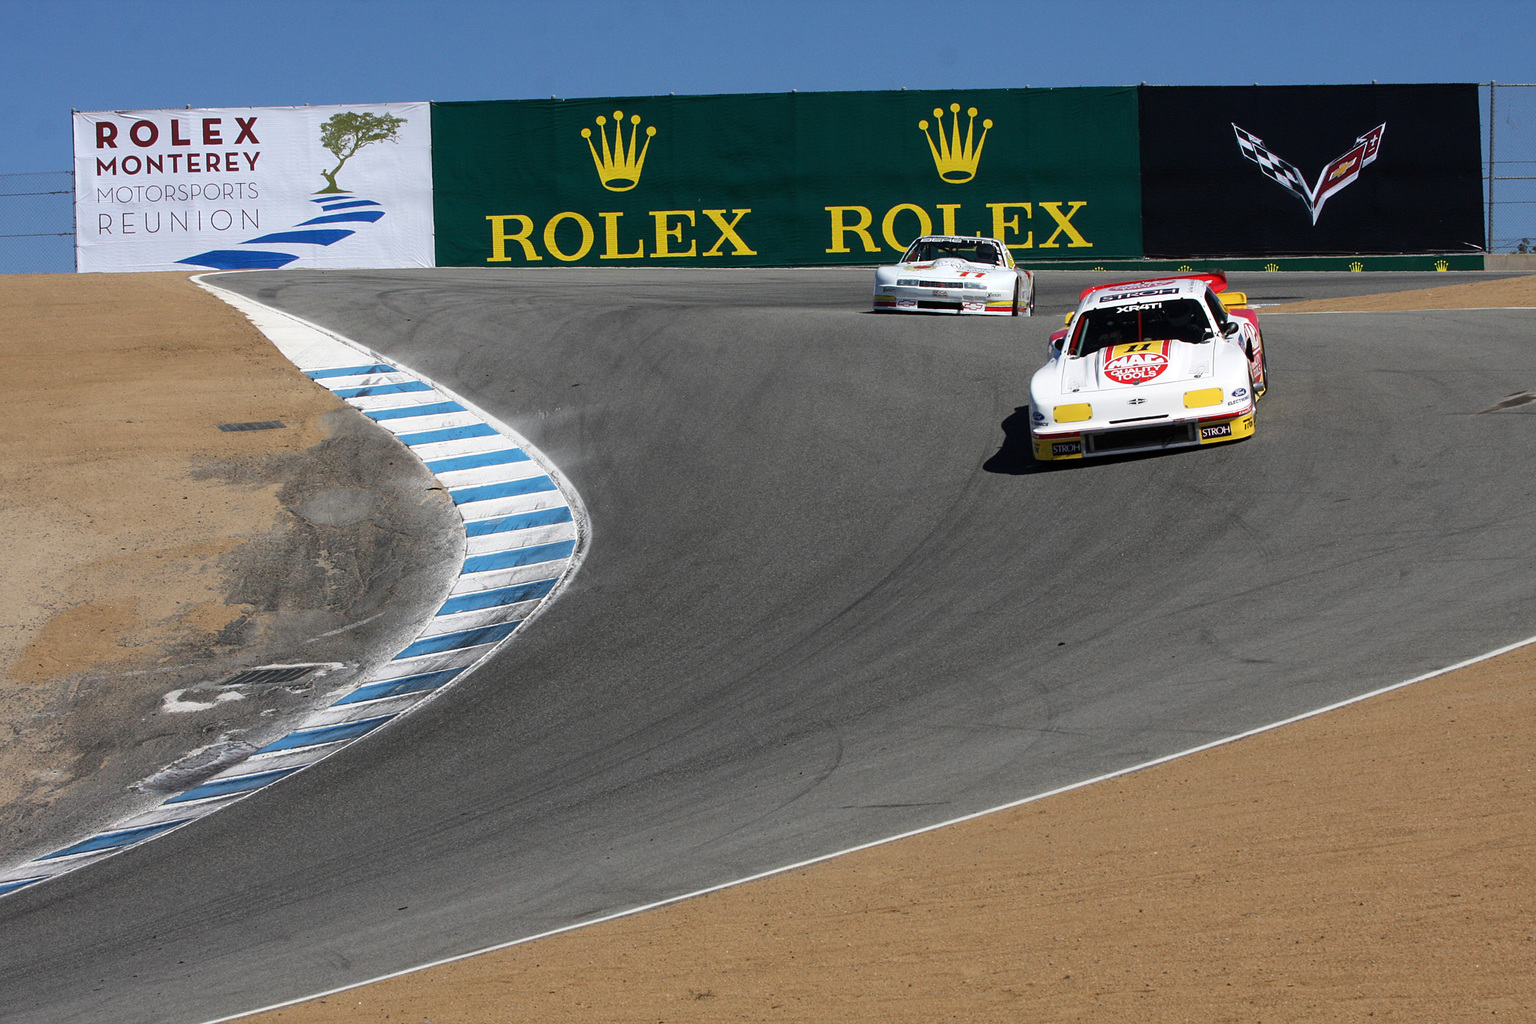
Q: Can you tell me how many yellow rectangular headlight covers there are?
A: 2